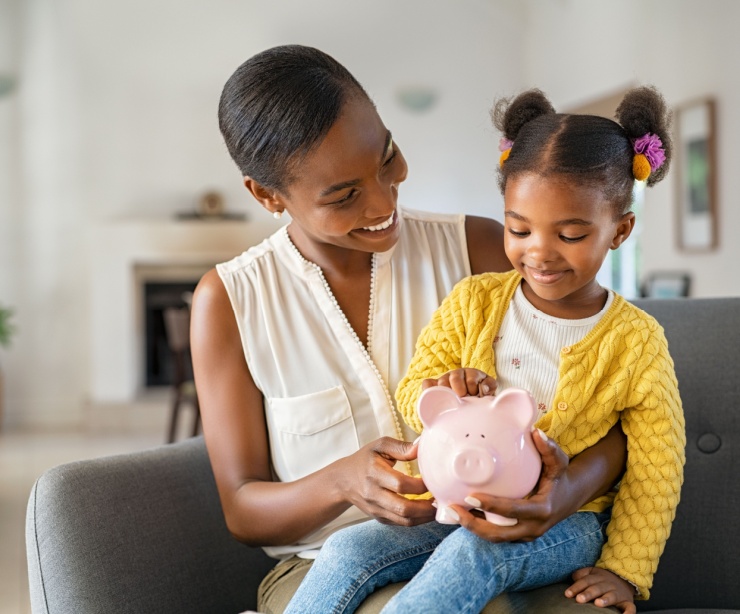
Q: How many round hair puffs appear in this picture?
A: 2